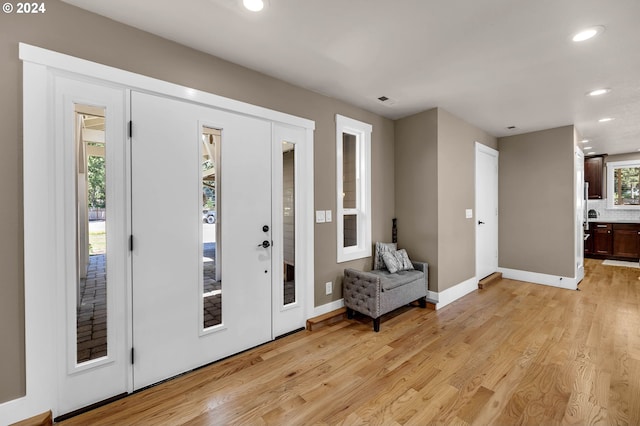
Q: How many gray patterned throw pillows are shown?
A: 2